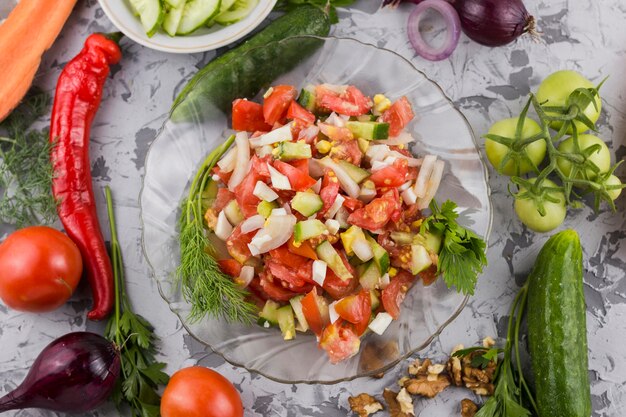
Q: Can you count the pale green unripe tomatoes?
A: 5